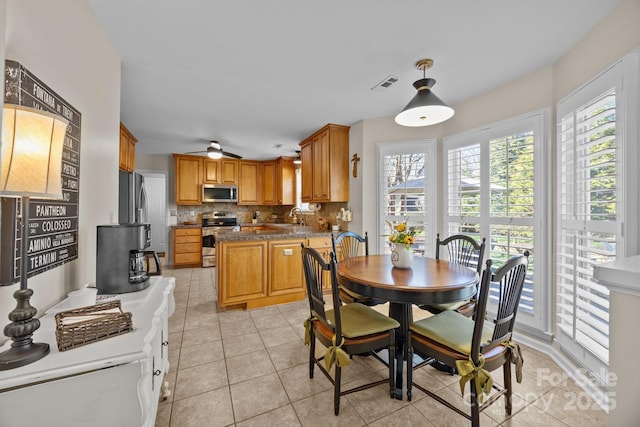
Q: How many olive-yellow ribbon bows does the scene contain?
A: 4